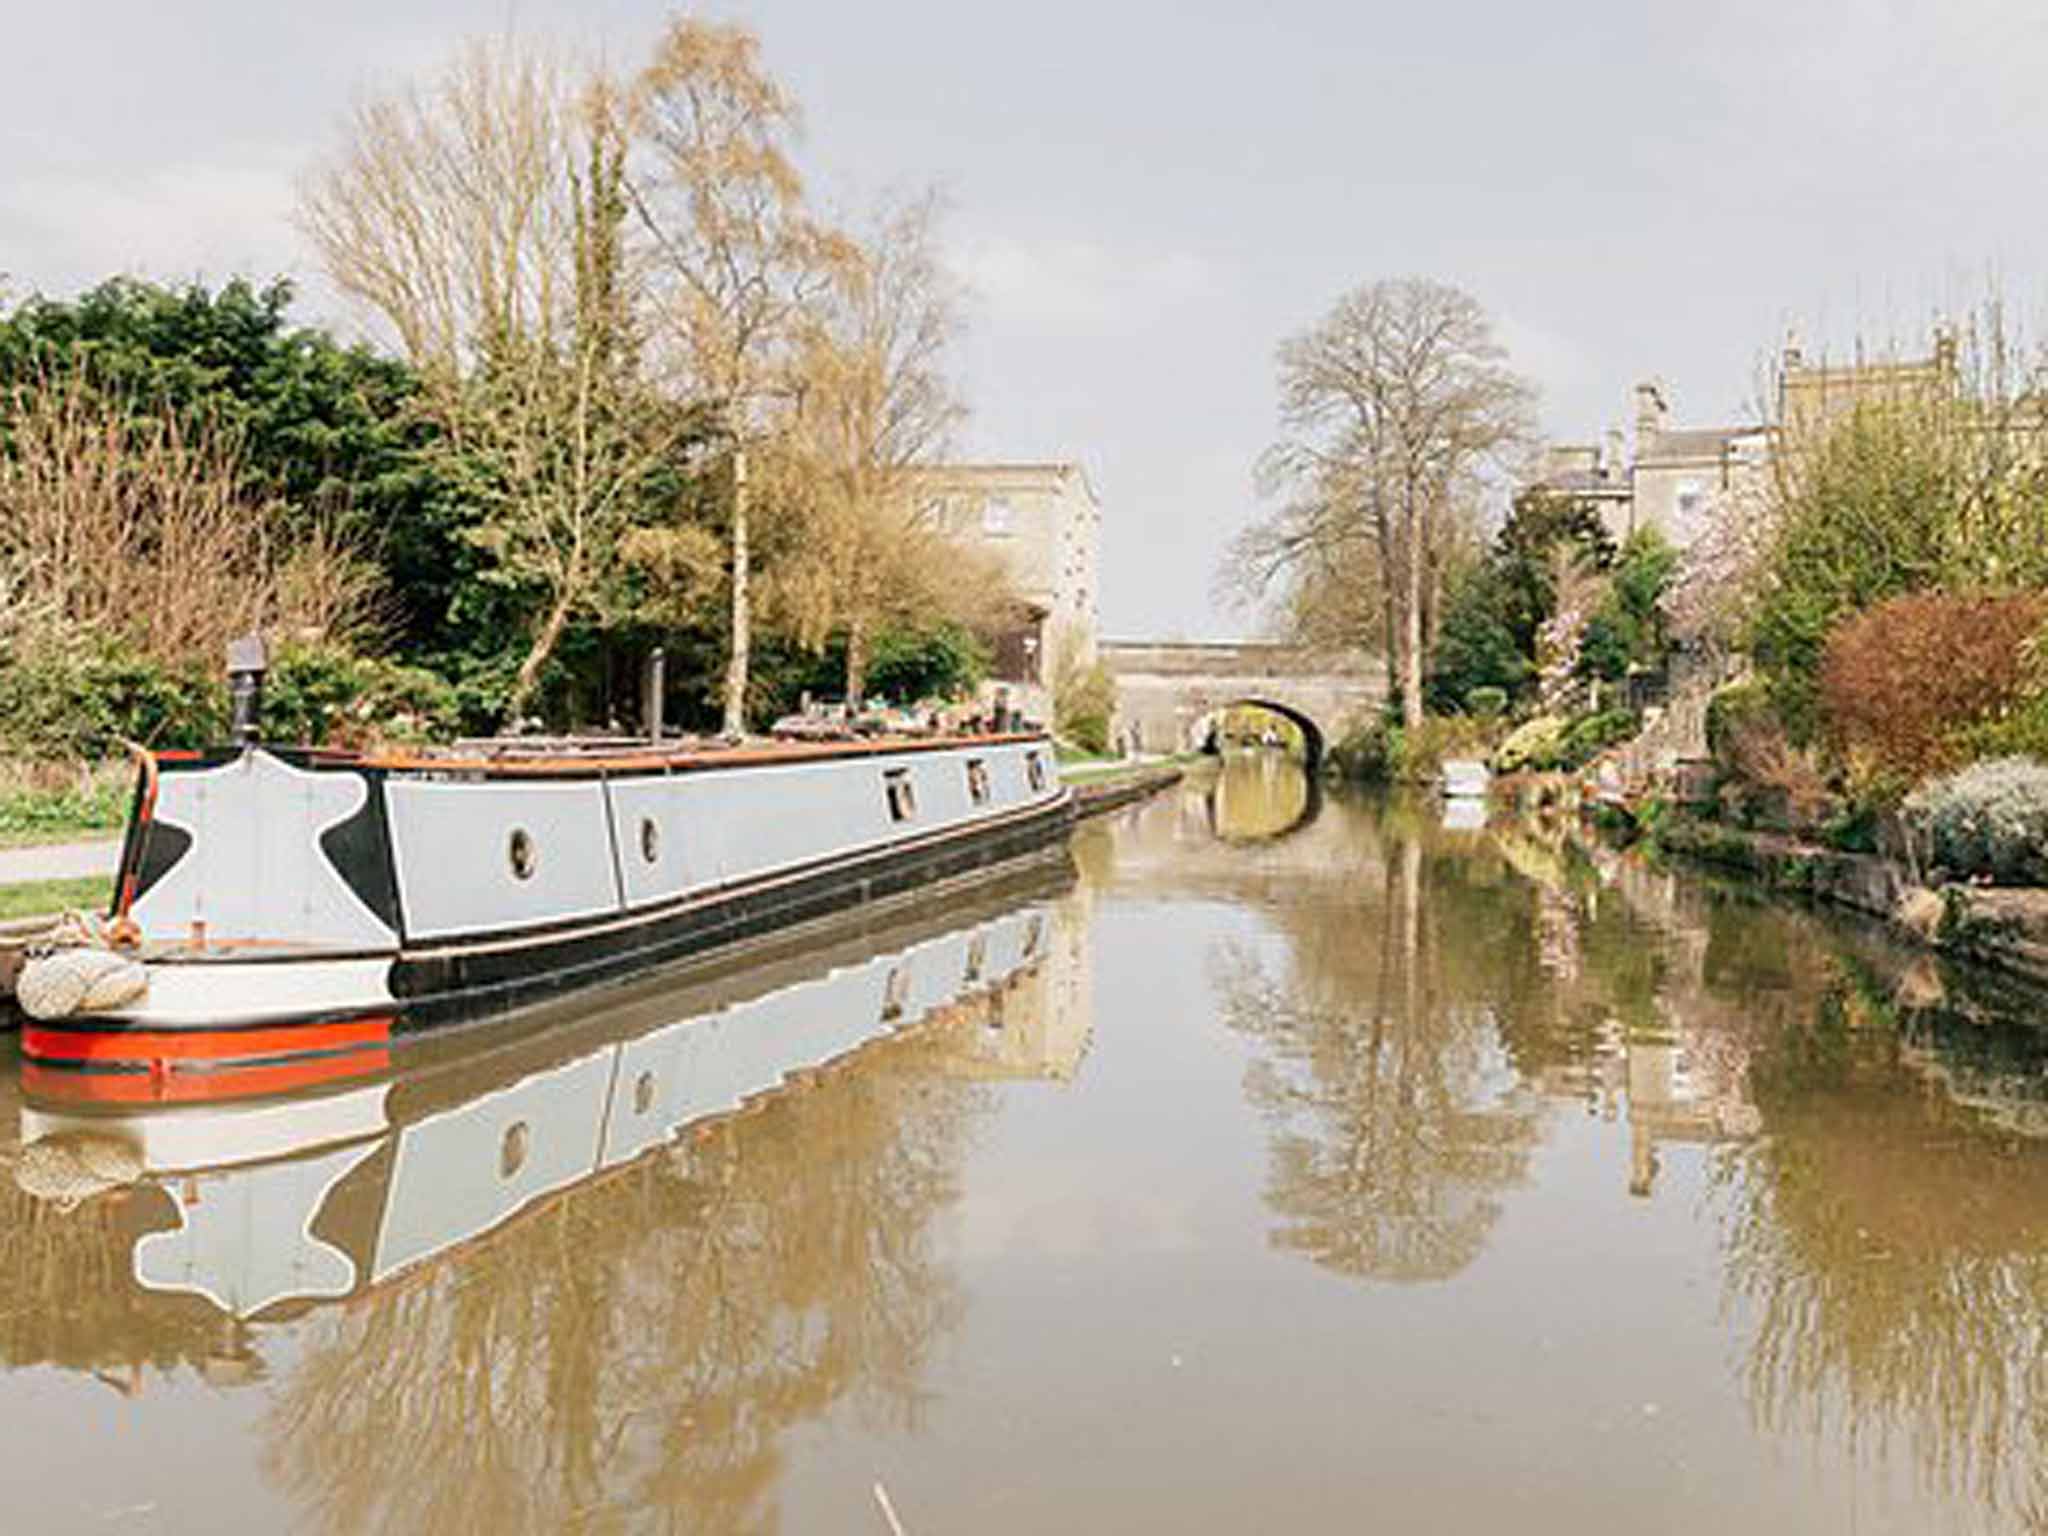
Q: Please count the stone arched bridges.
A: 1